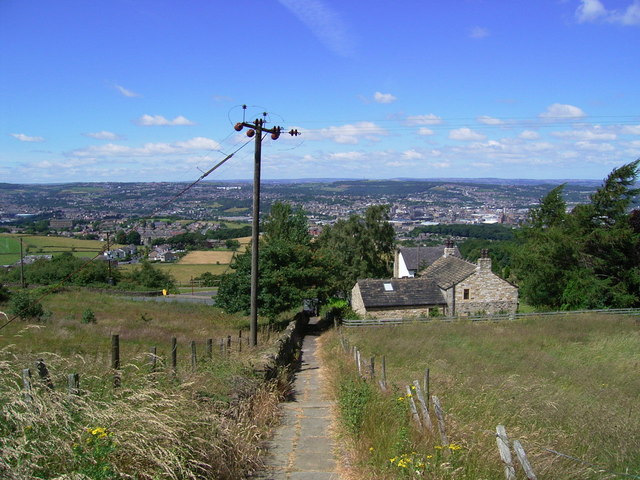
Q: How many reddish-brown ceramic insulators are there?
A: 3